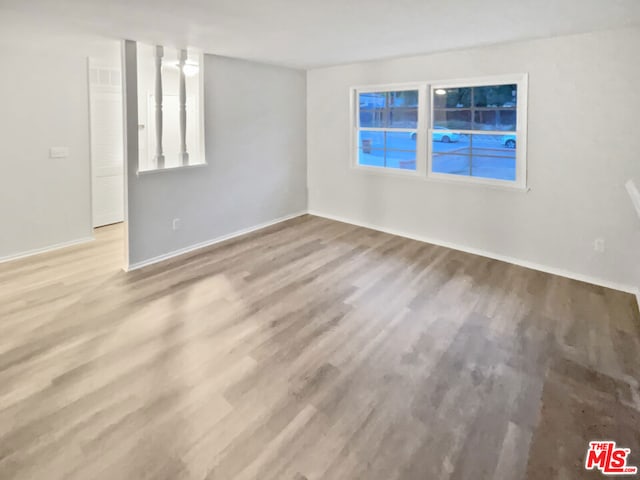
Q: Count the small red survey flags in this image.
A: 0